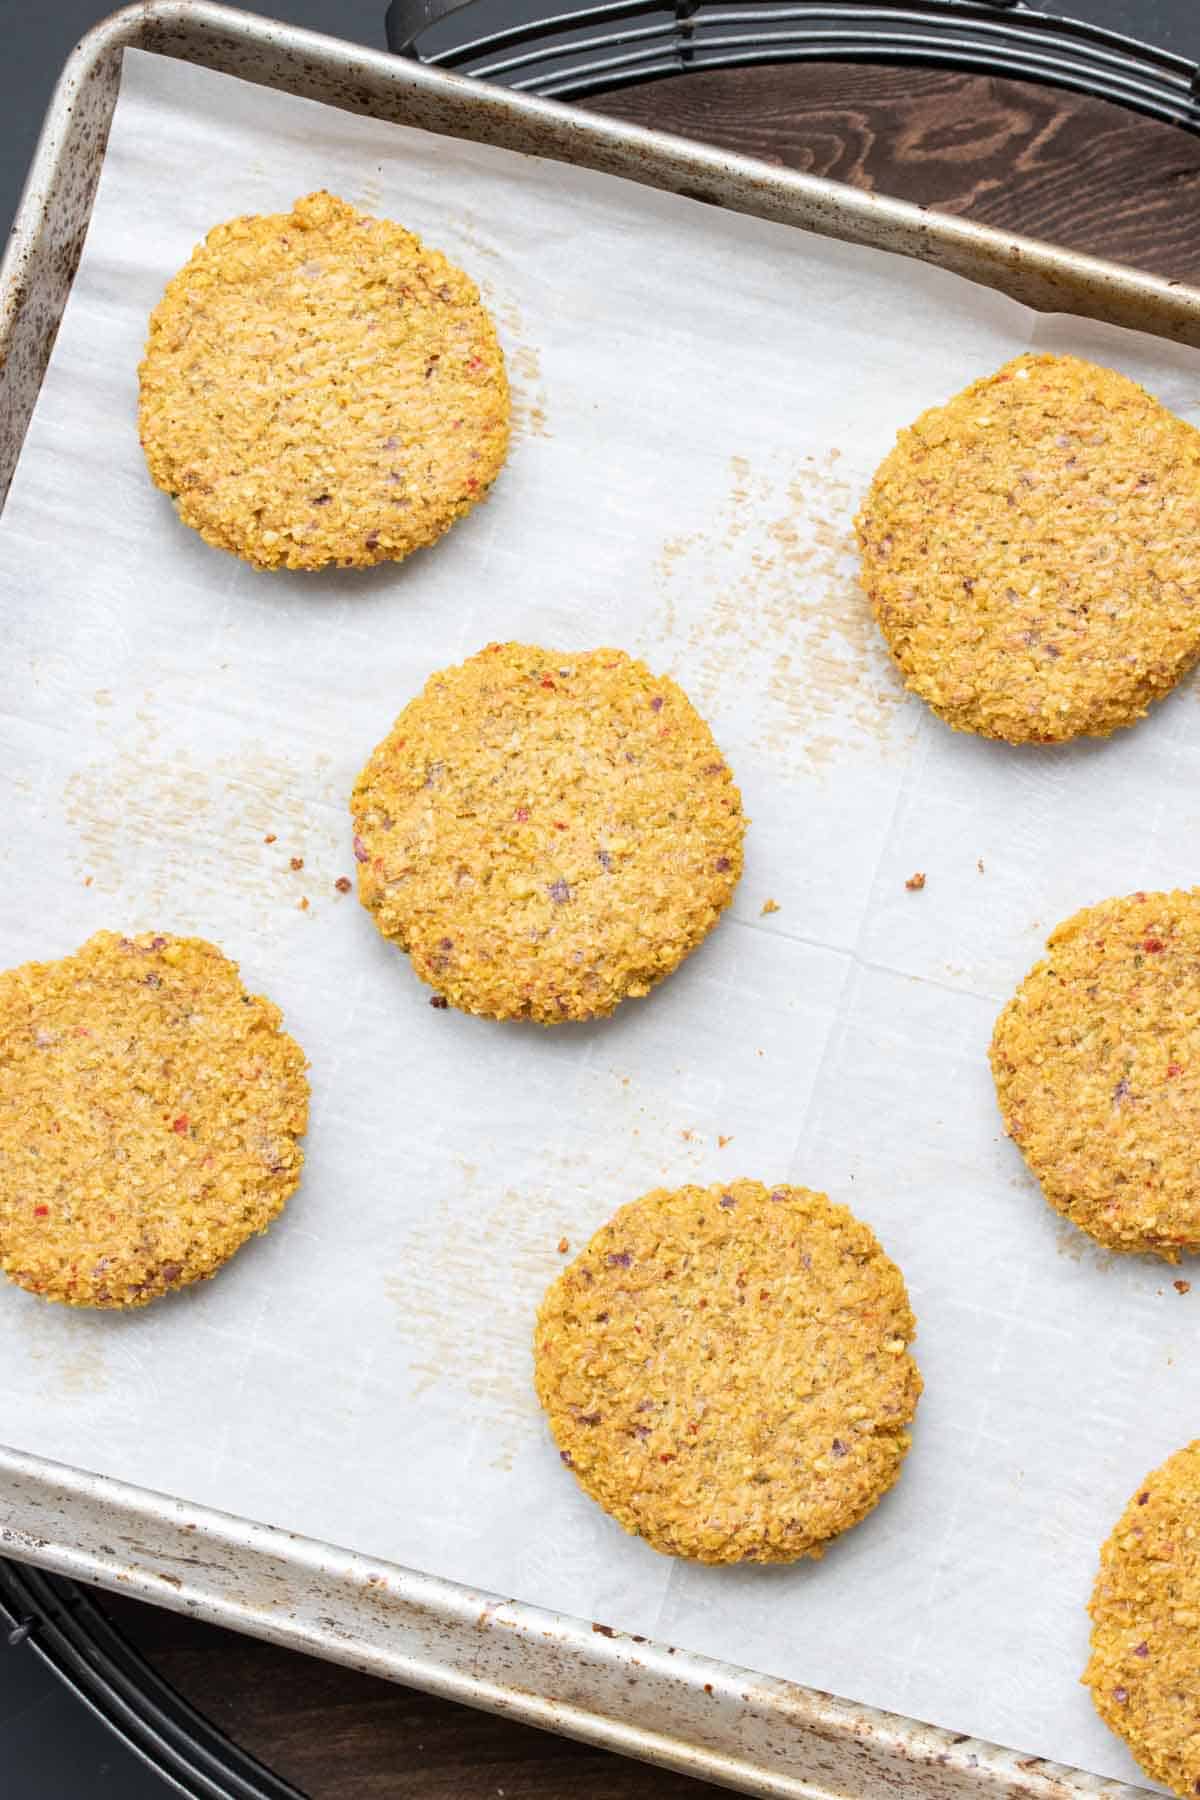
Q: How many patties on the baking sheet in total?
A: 7